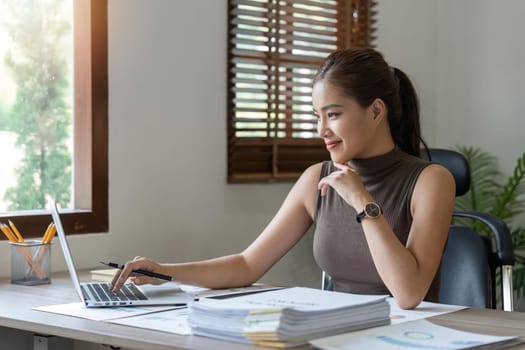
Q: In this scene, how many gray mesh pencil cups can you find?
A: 1